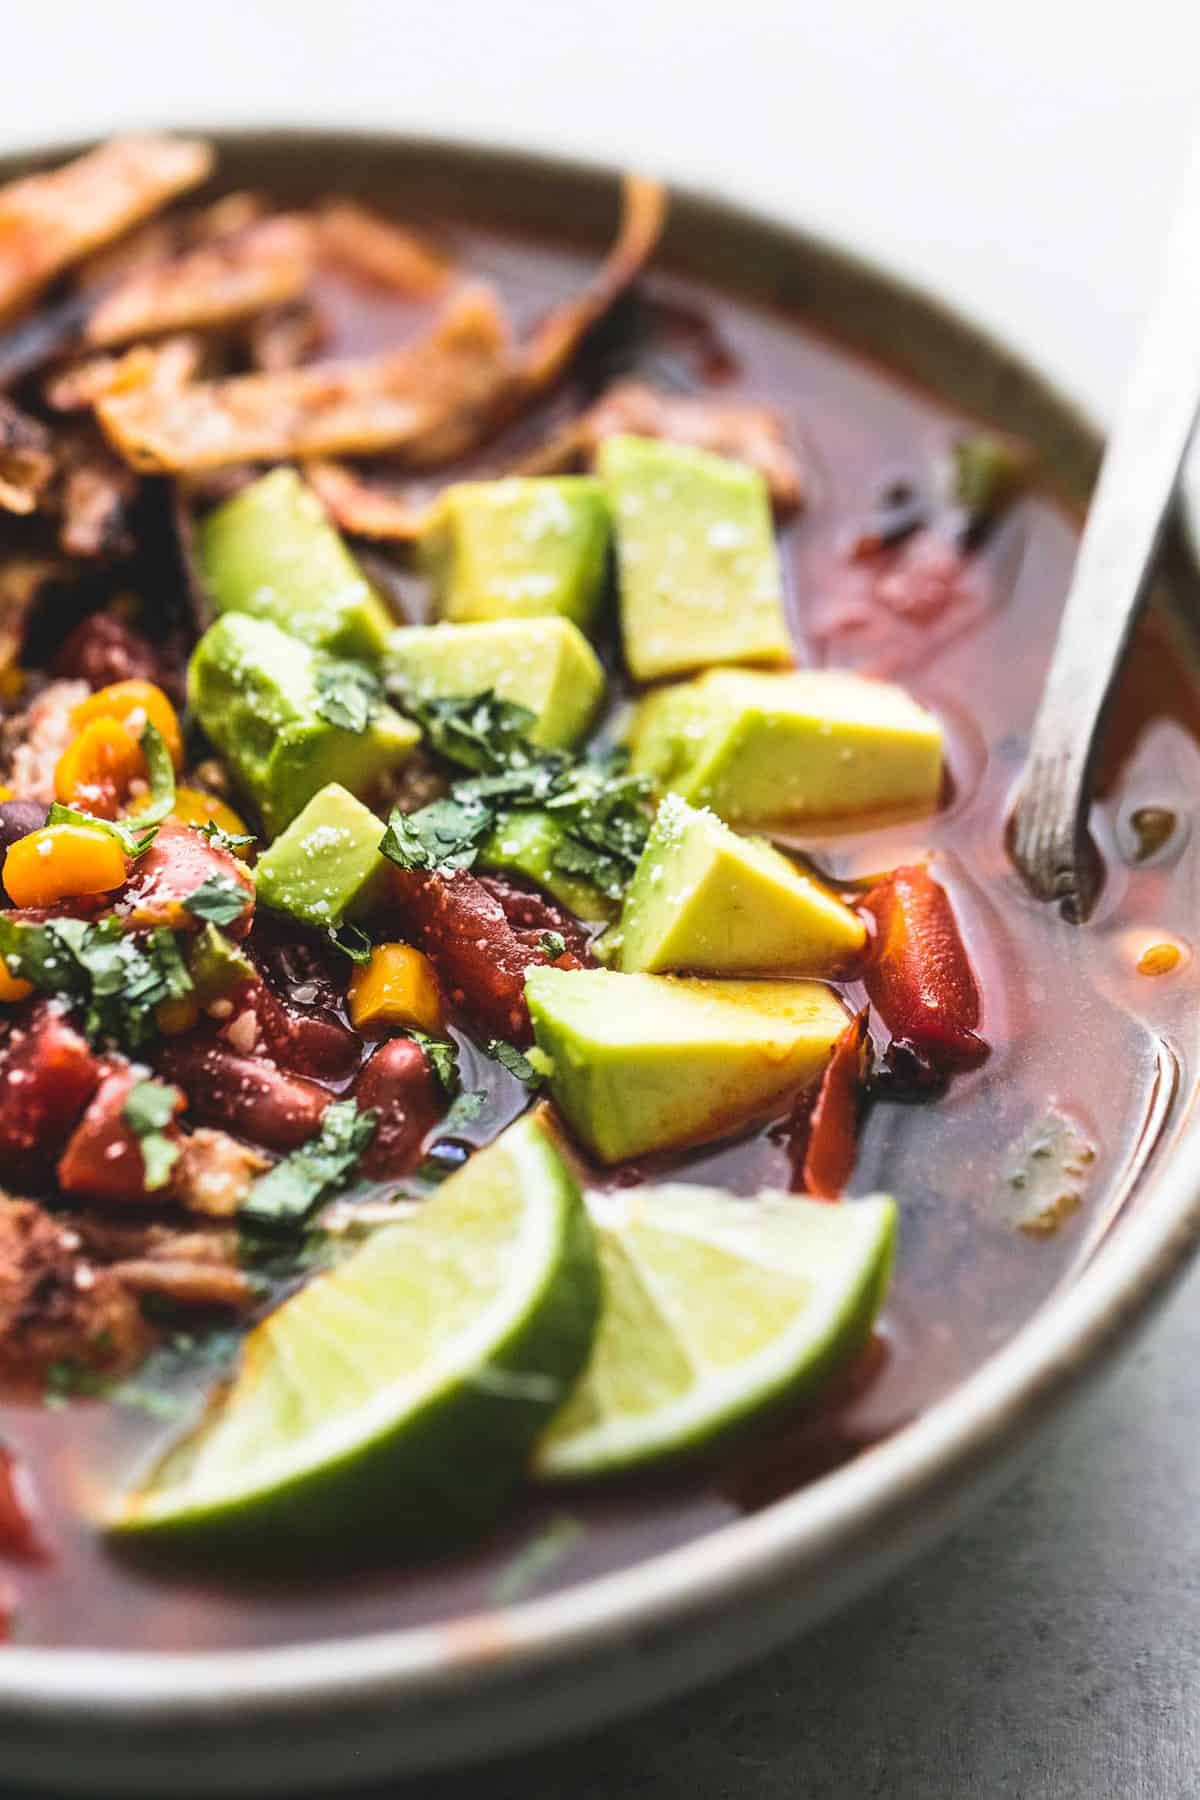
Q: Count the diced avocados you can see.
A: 10